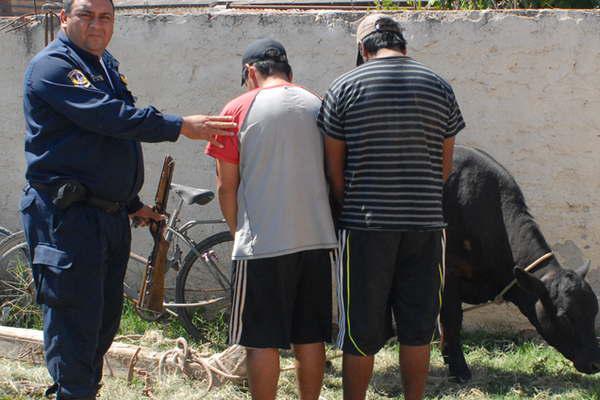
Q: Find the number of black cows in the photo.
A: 1